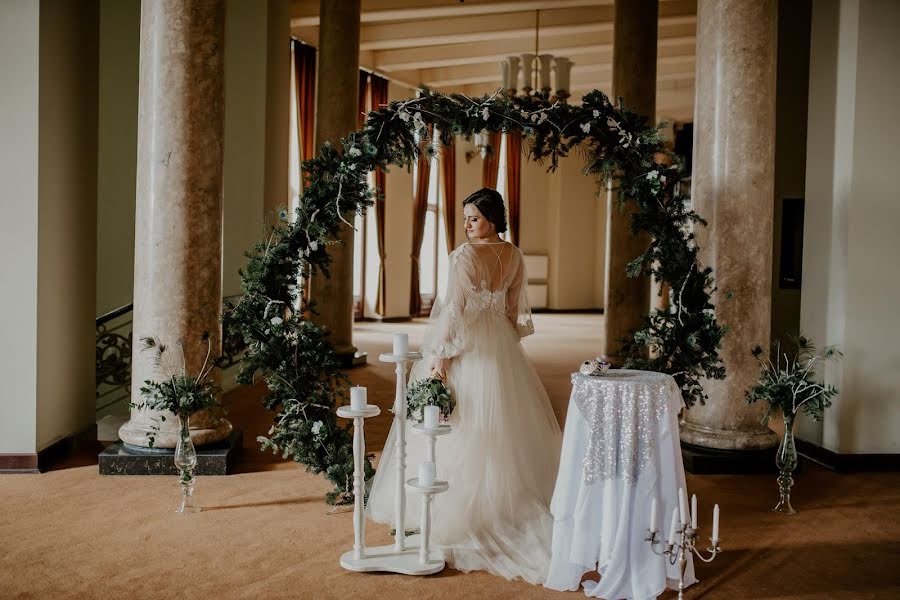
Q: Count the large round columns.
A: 4